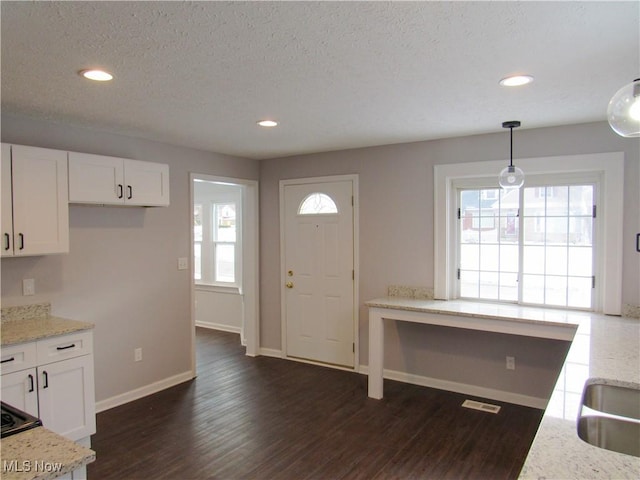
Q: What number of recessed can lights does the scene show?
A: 3